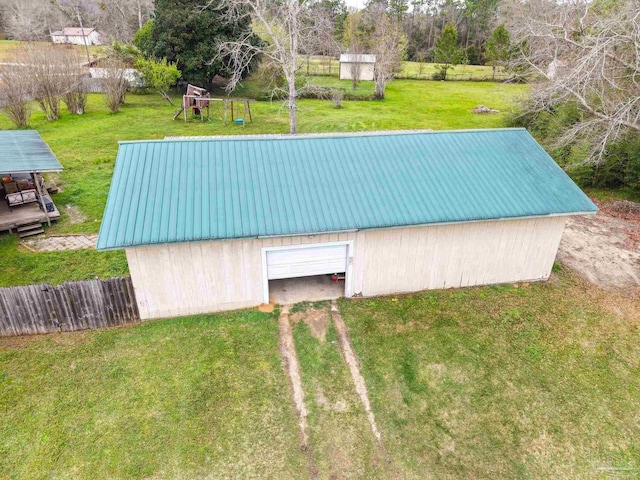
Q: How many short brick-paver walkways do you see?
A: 1